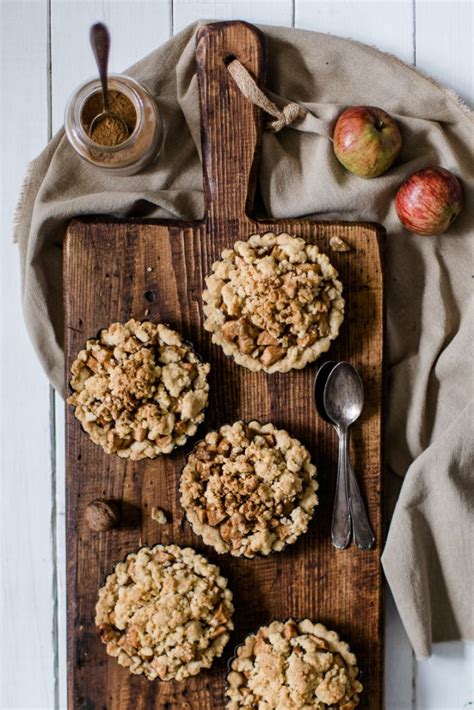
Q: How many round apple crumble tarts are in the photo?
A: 5